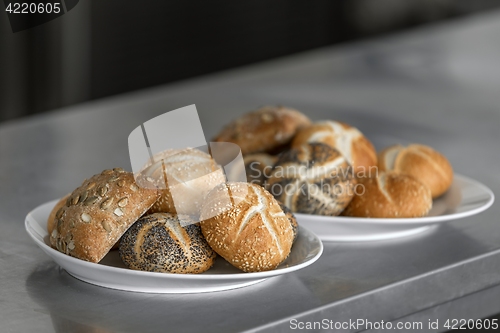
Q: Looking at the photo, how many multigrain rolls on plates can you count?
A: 2